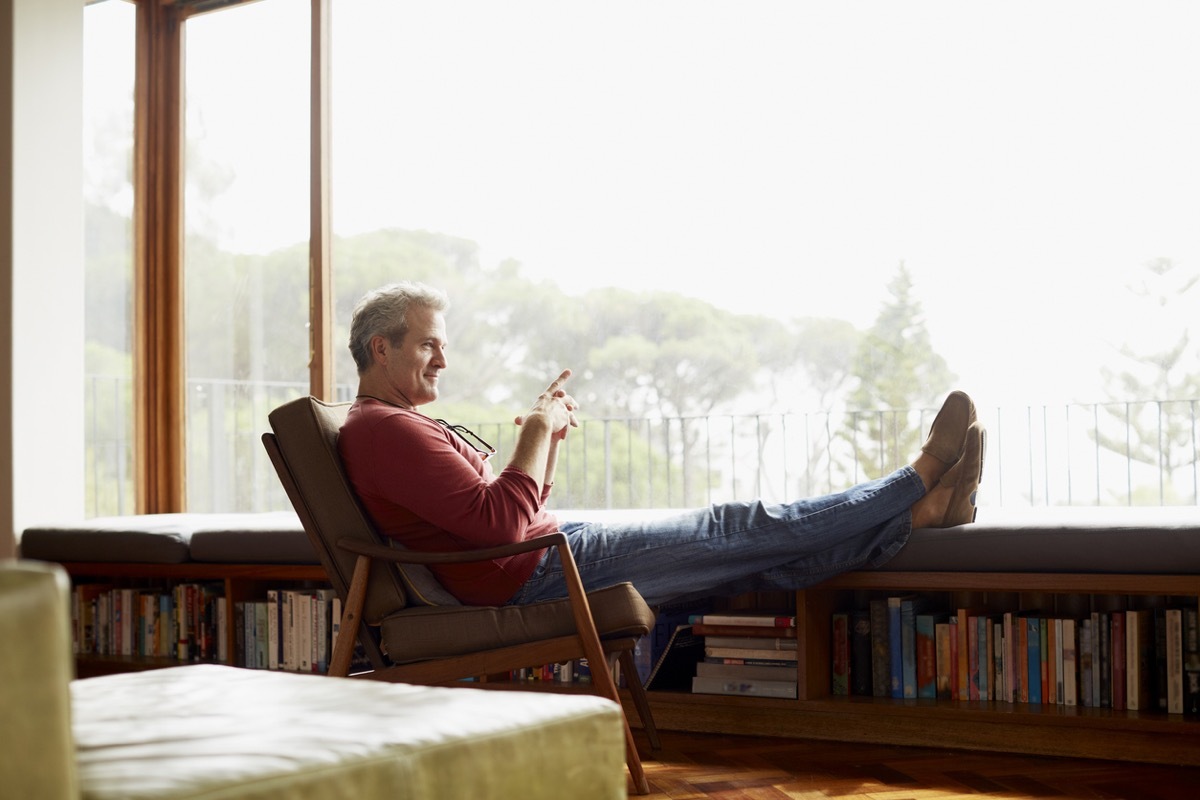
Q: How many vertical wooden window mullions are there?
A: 2